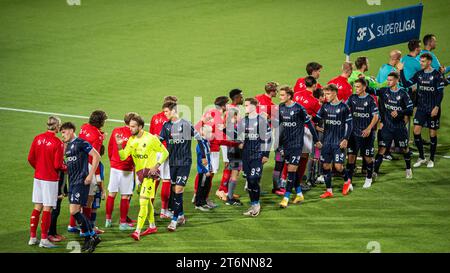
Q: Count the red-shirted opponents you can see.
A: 10